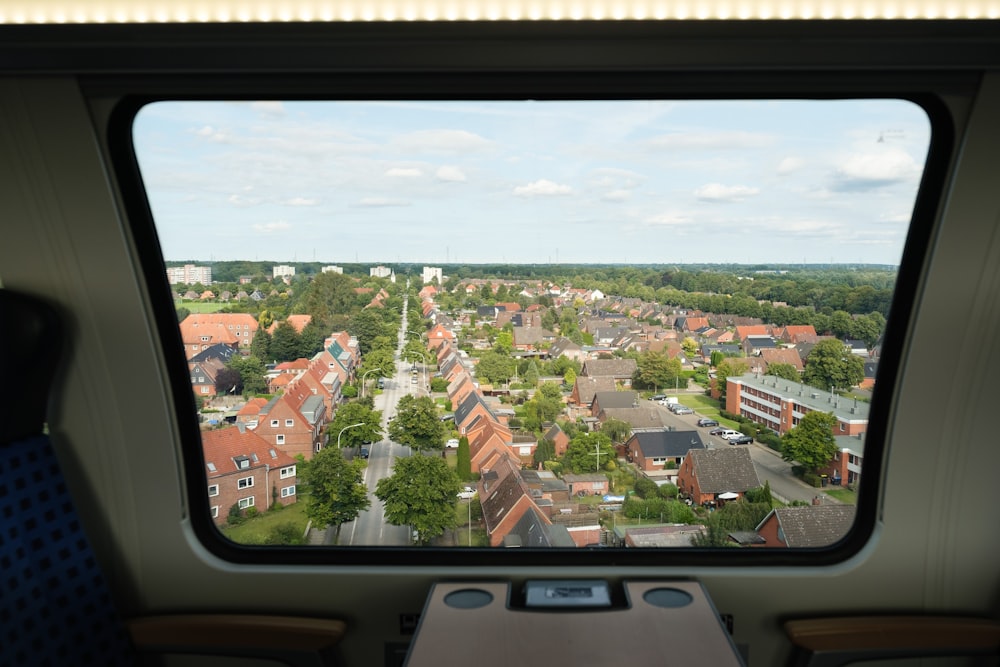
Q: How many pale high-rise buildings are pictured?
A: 5